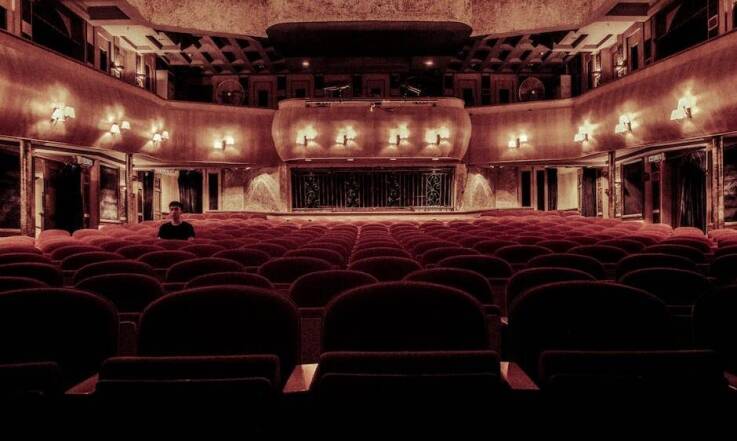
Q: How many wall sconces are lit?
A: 12